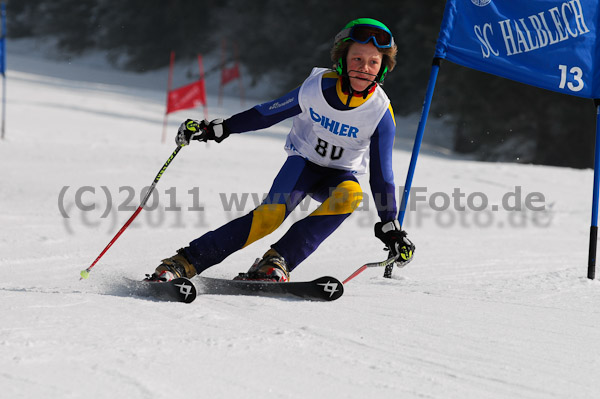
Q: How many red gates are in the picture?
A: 2